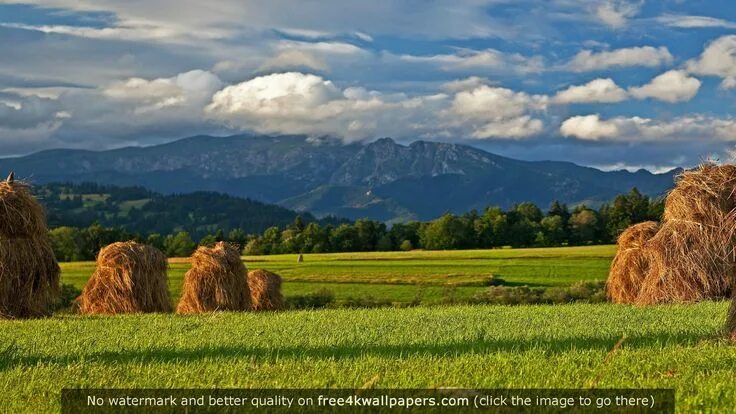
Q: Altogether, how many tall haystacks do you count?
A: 2